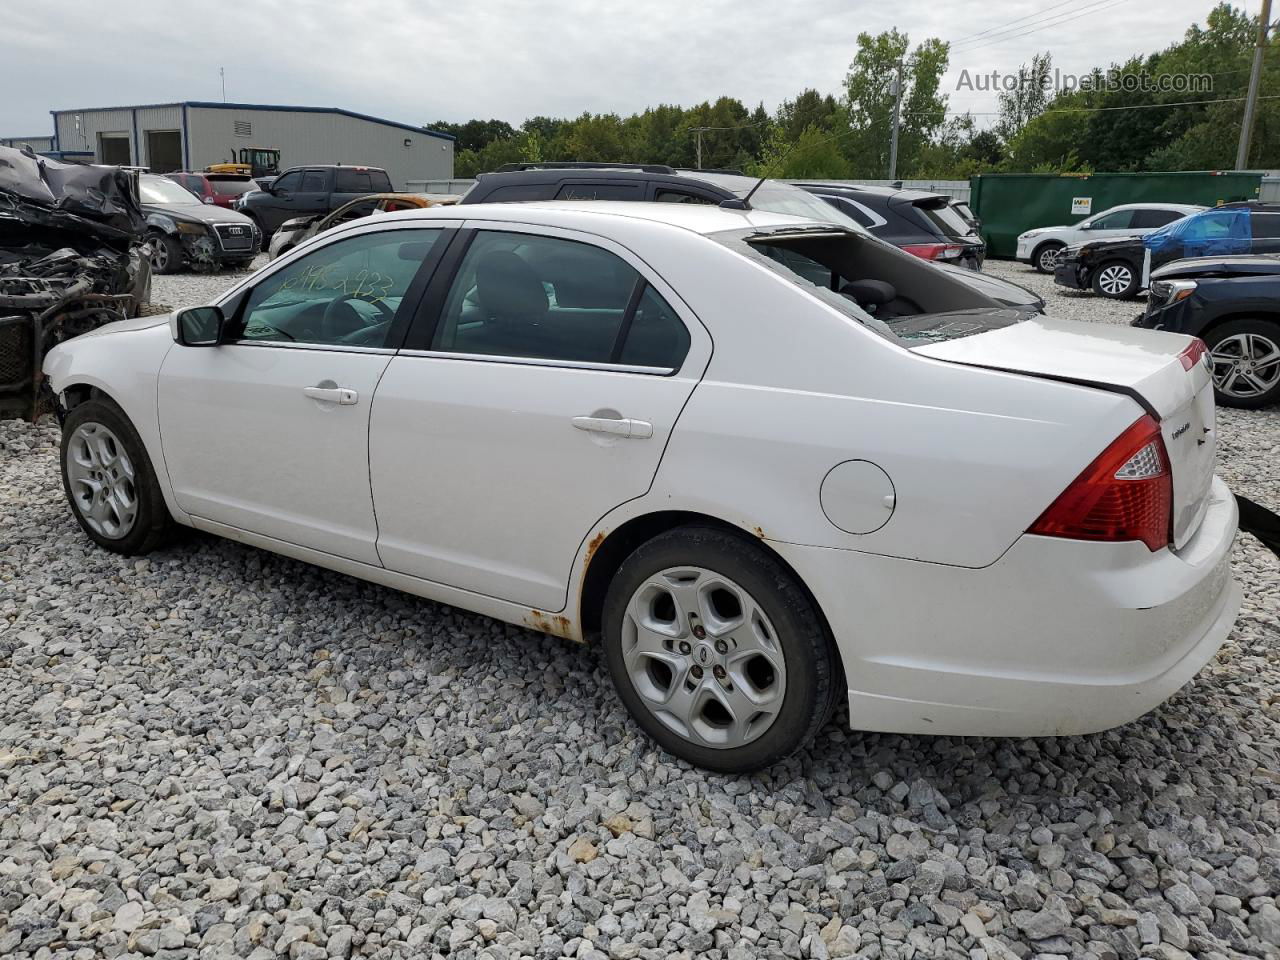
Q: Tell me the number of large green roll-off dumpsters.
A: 1